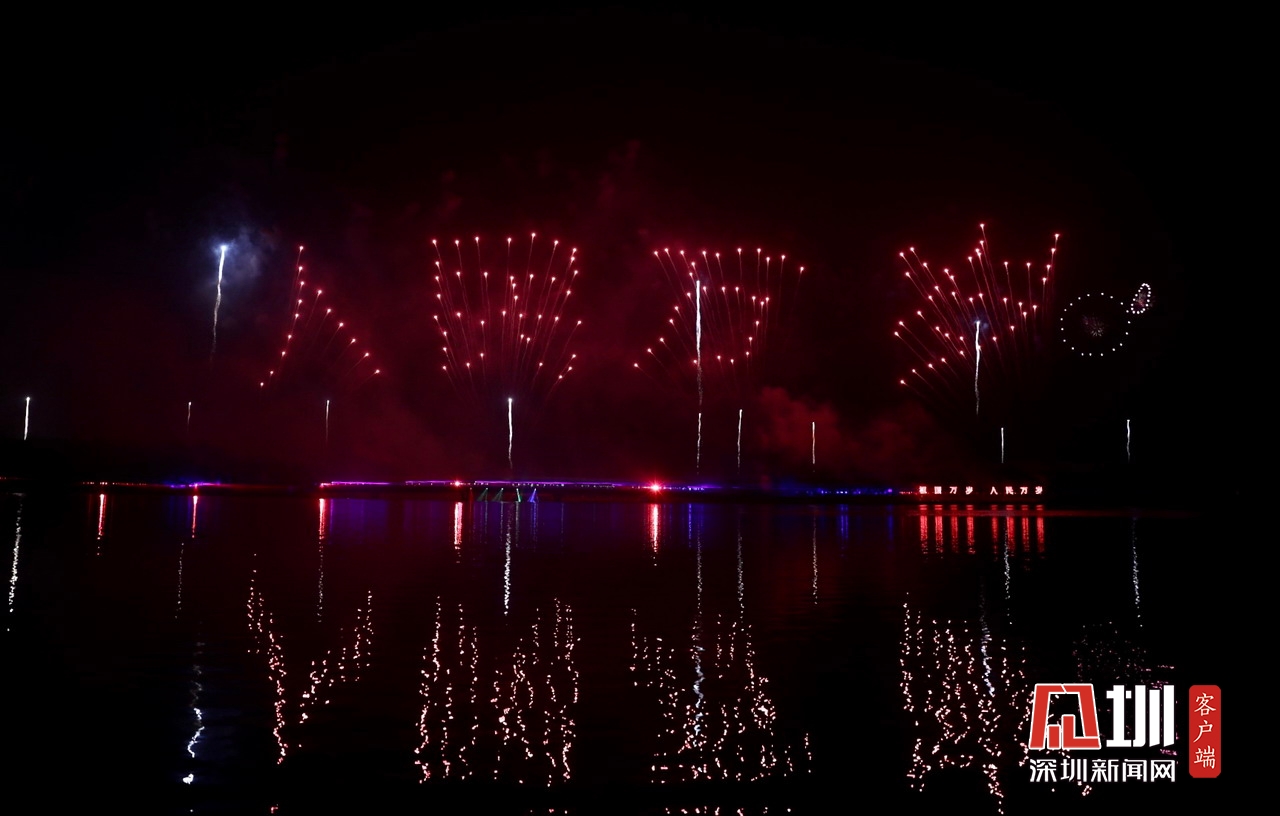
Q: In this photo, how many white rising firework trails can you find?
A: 12